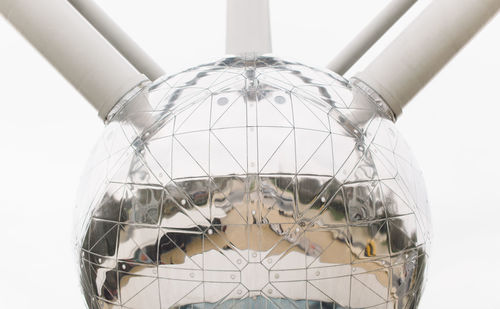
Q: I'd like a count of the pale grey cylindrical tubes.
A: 5